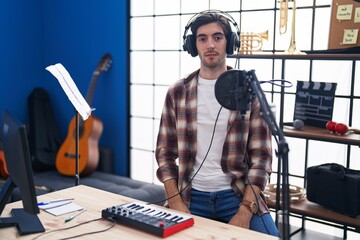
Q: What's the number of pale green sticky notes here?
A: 3